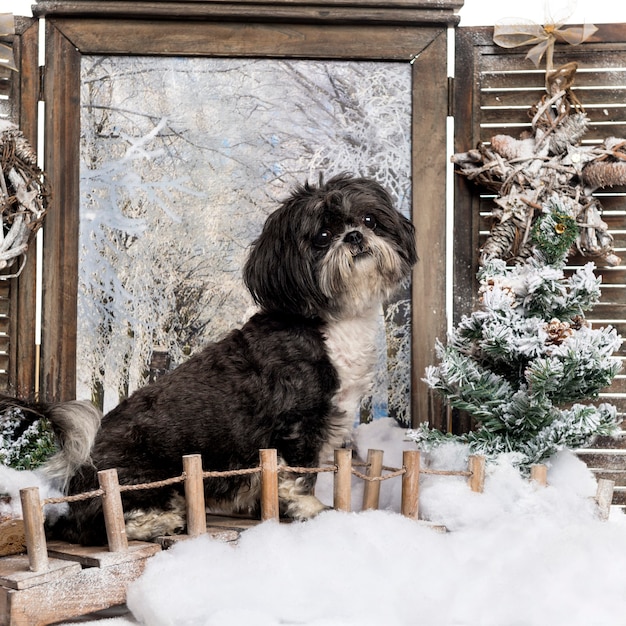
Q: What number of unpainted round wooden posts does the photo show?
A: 10